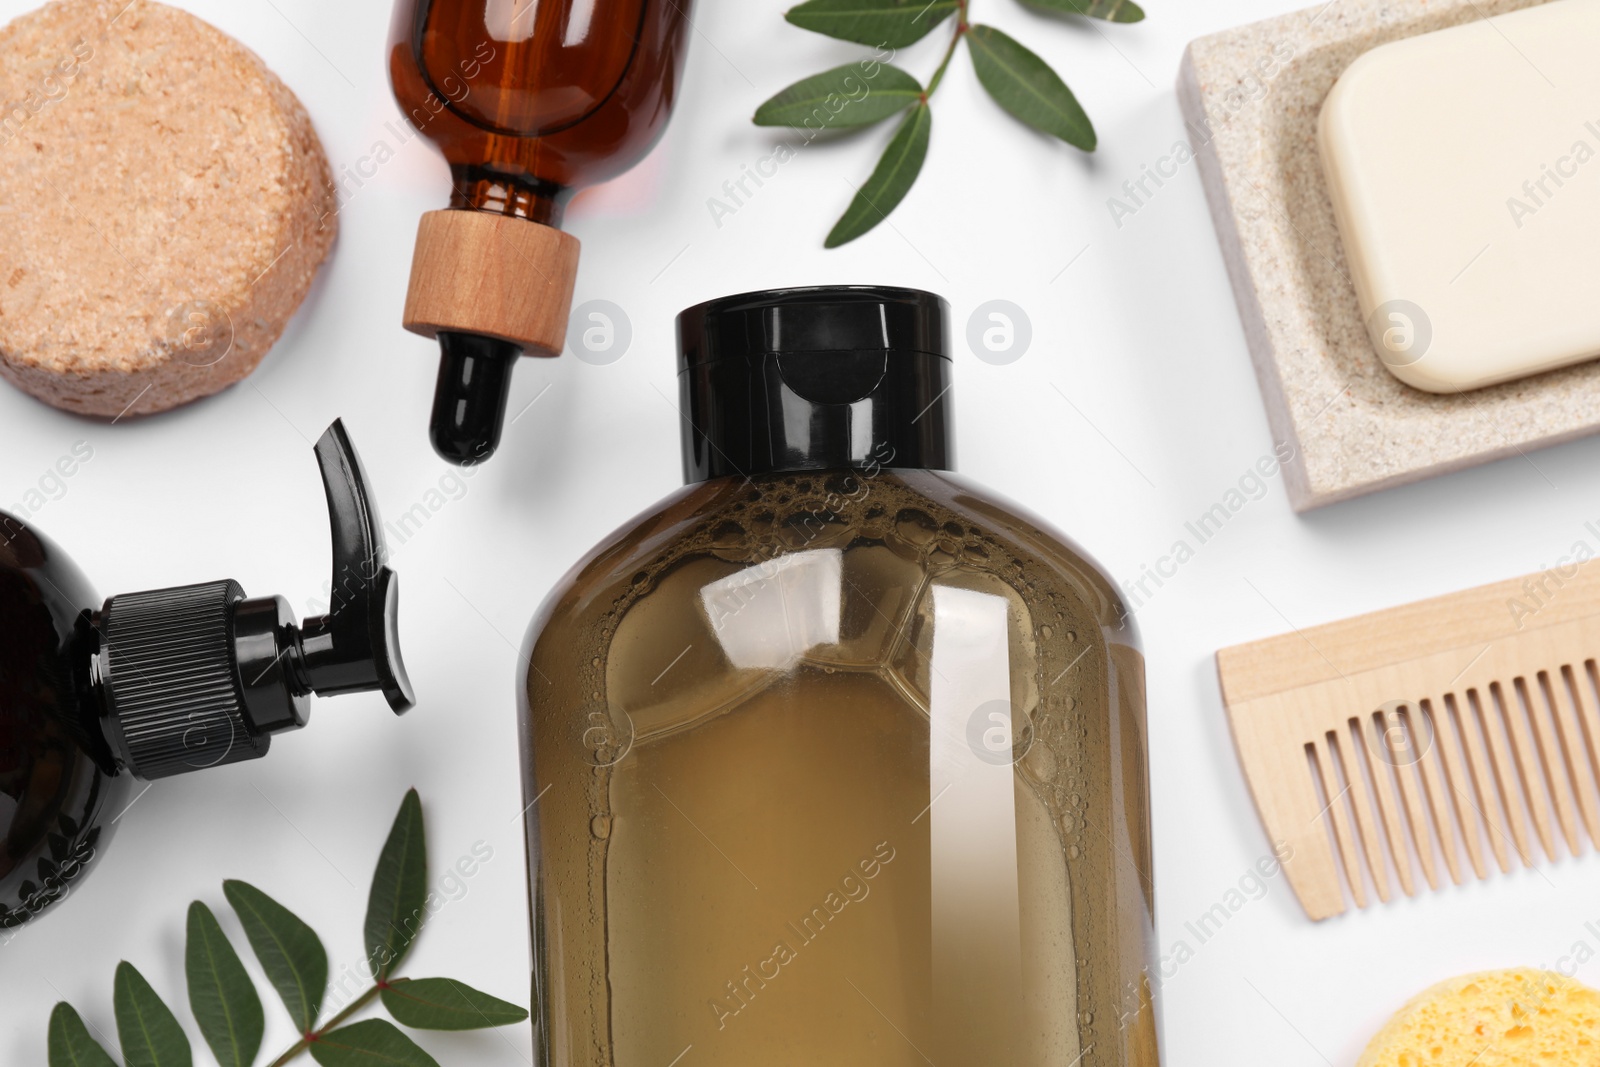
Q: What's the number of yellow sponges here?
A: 1